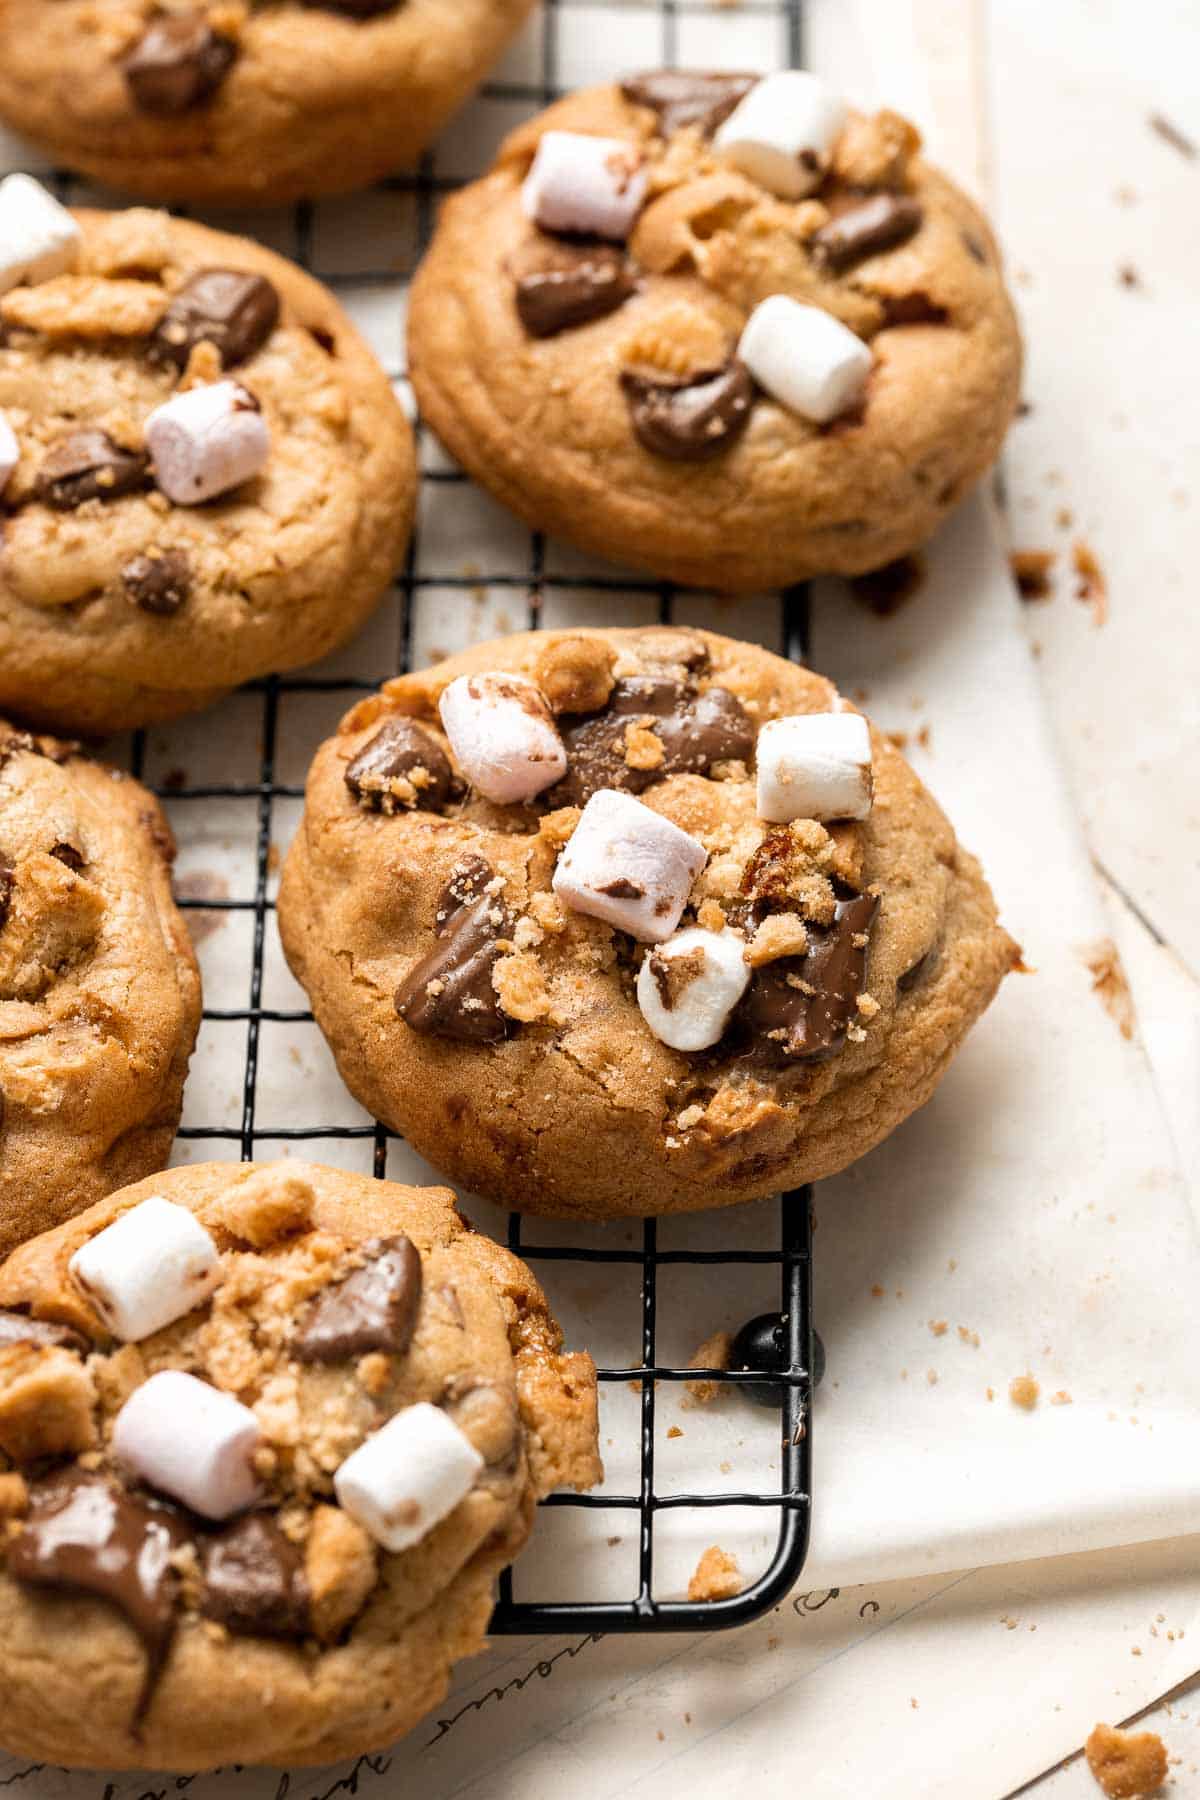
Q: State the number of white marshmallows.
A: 7